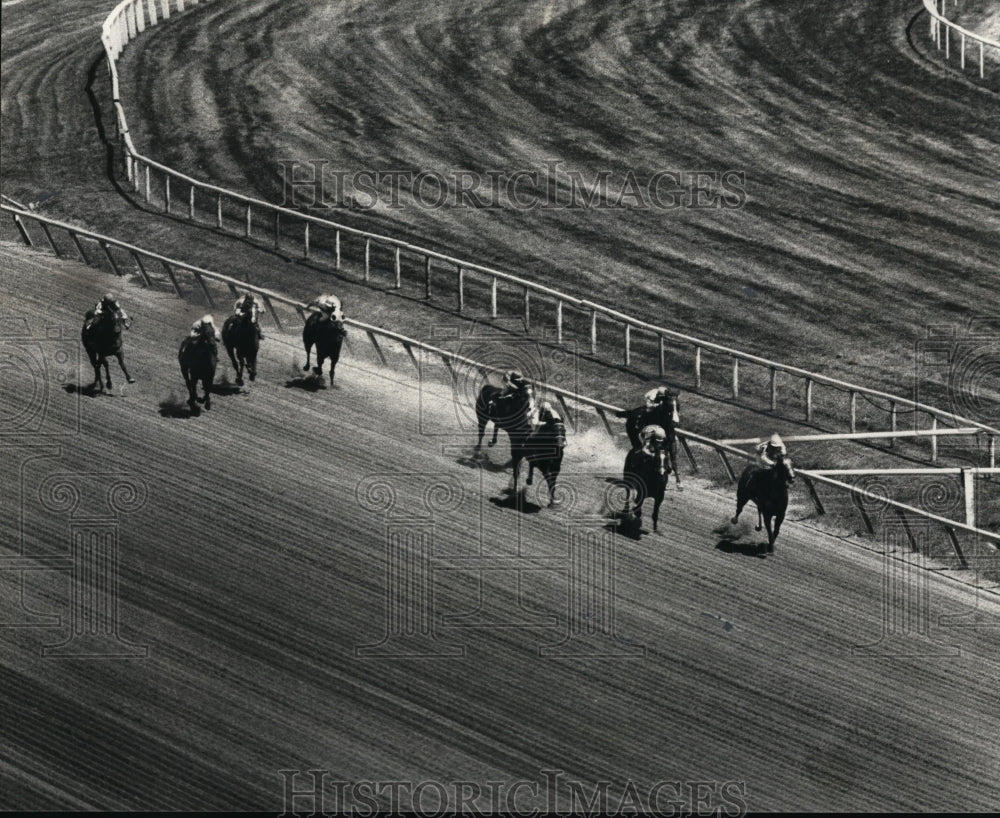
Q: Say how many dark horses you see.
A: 9